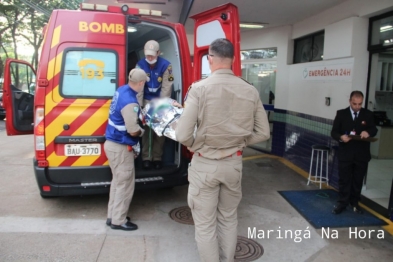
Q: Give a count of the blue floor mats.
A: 1